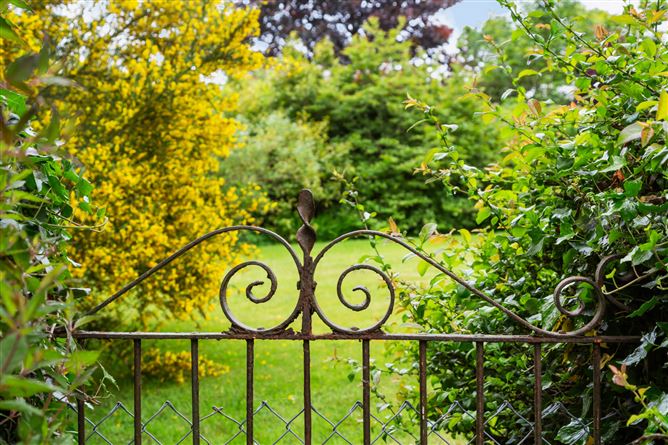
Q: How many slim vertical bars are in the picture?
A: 10